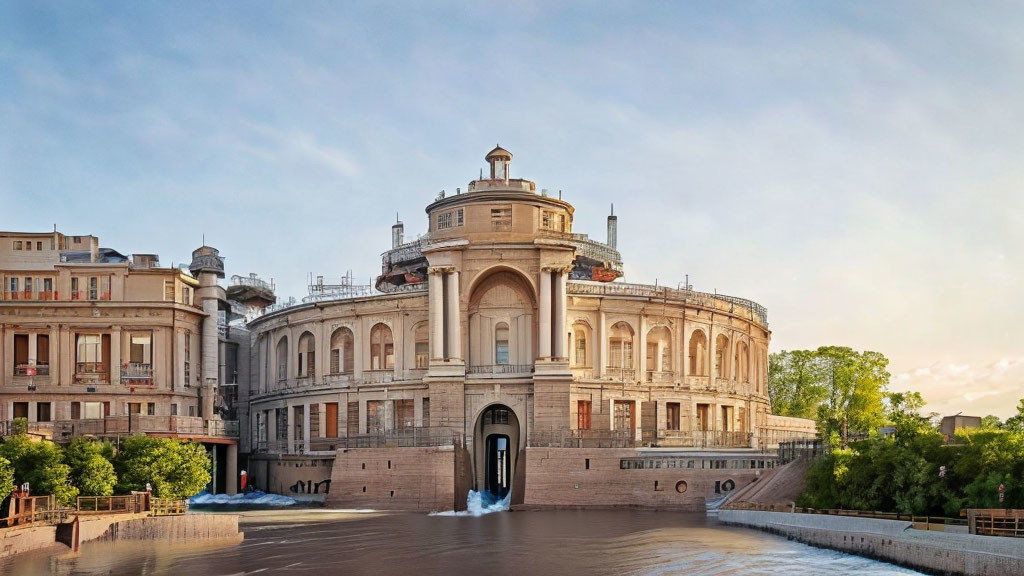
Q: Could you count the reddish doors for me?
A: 2